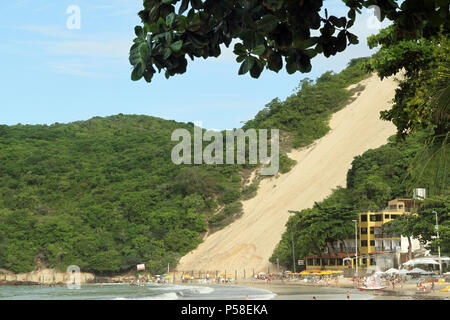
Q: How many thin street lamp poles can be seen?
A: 3